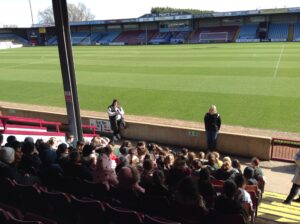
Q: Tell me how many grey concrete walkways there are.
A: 1